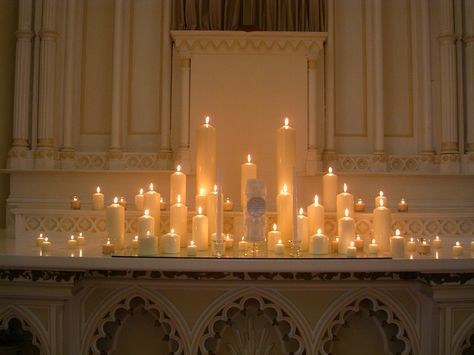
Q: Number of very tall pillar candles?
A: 2